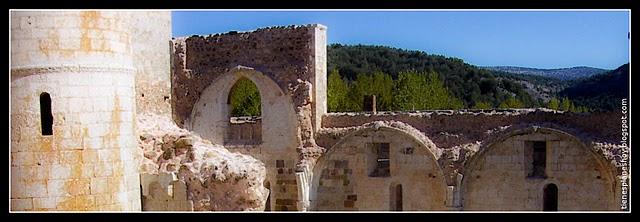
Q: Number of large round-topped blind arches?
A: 2